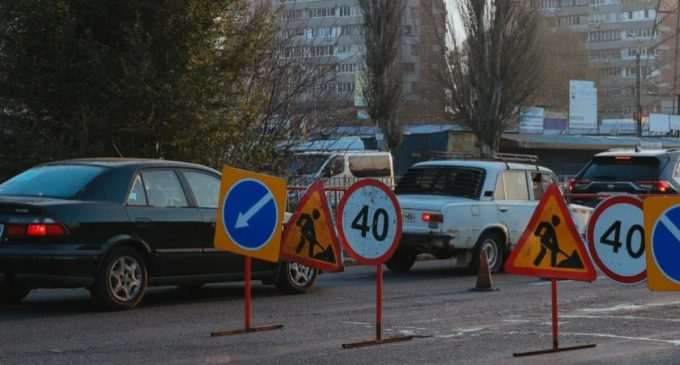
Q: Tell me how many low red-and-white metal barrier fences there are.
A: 1